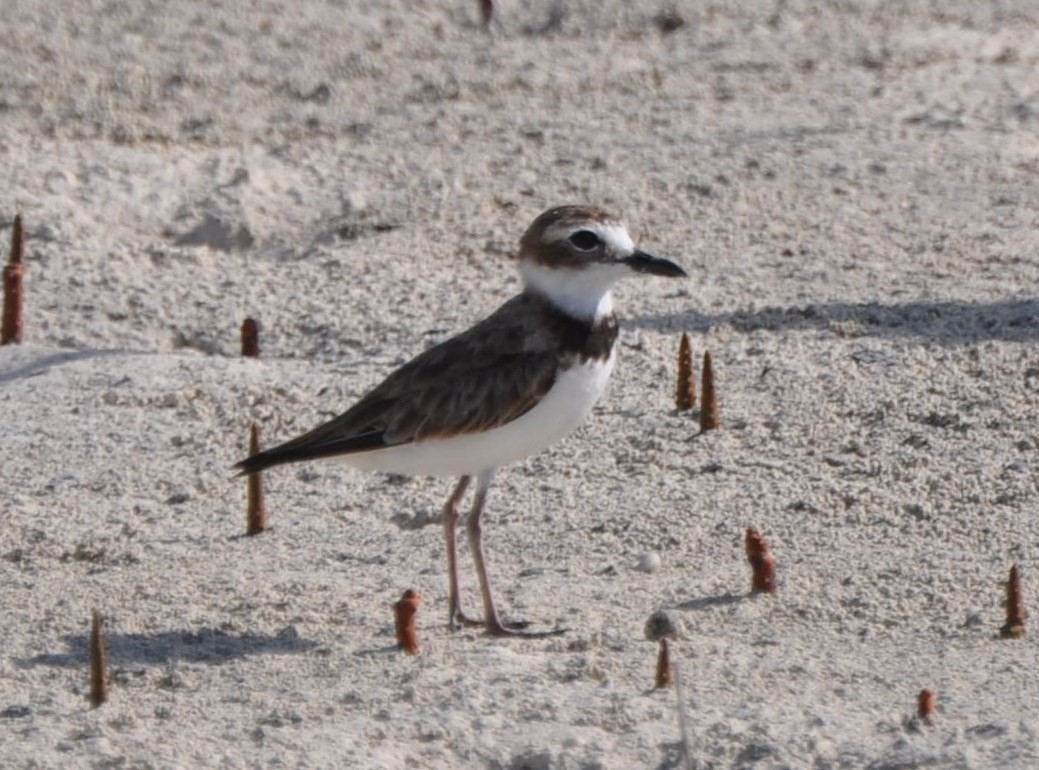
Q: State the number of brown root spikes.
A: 12